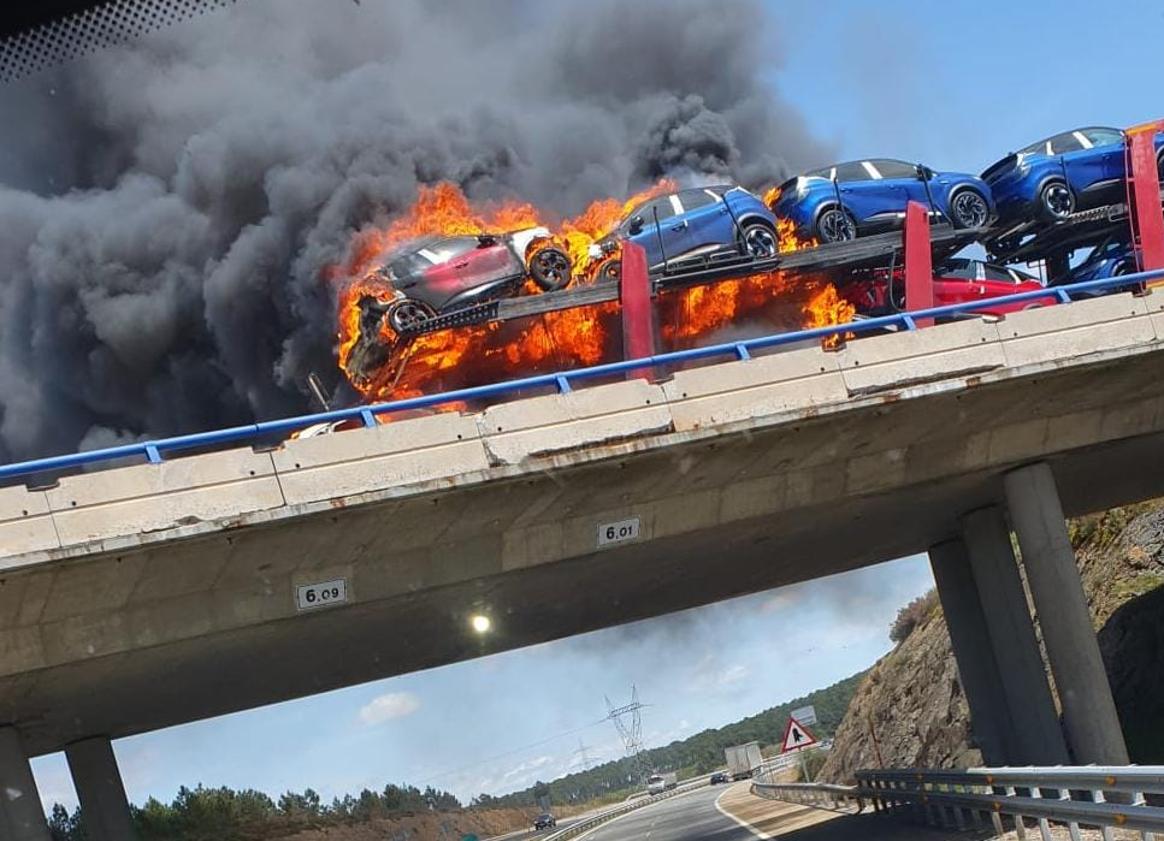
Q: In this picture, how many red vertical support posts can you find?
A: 3